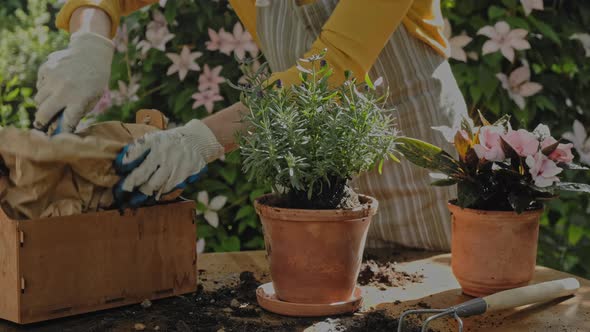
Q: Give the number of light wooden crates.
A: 1